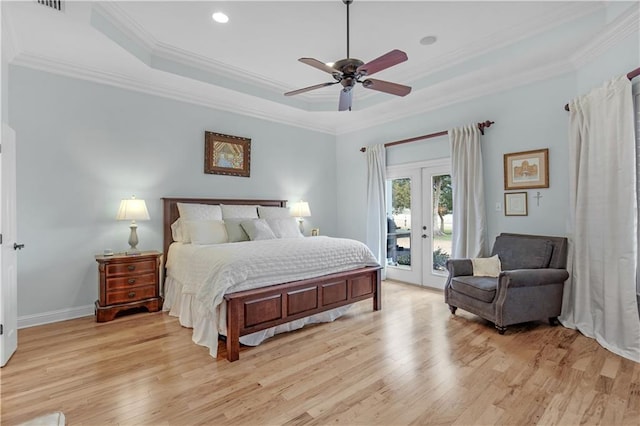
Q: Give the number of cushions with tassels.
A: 0